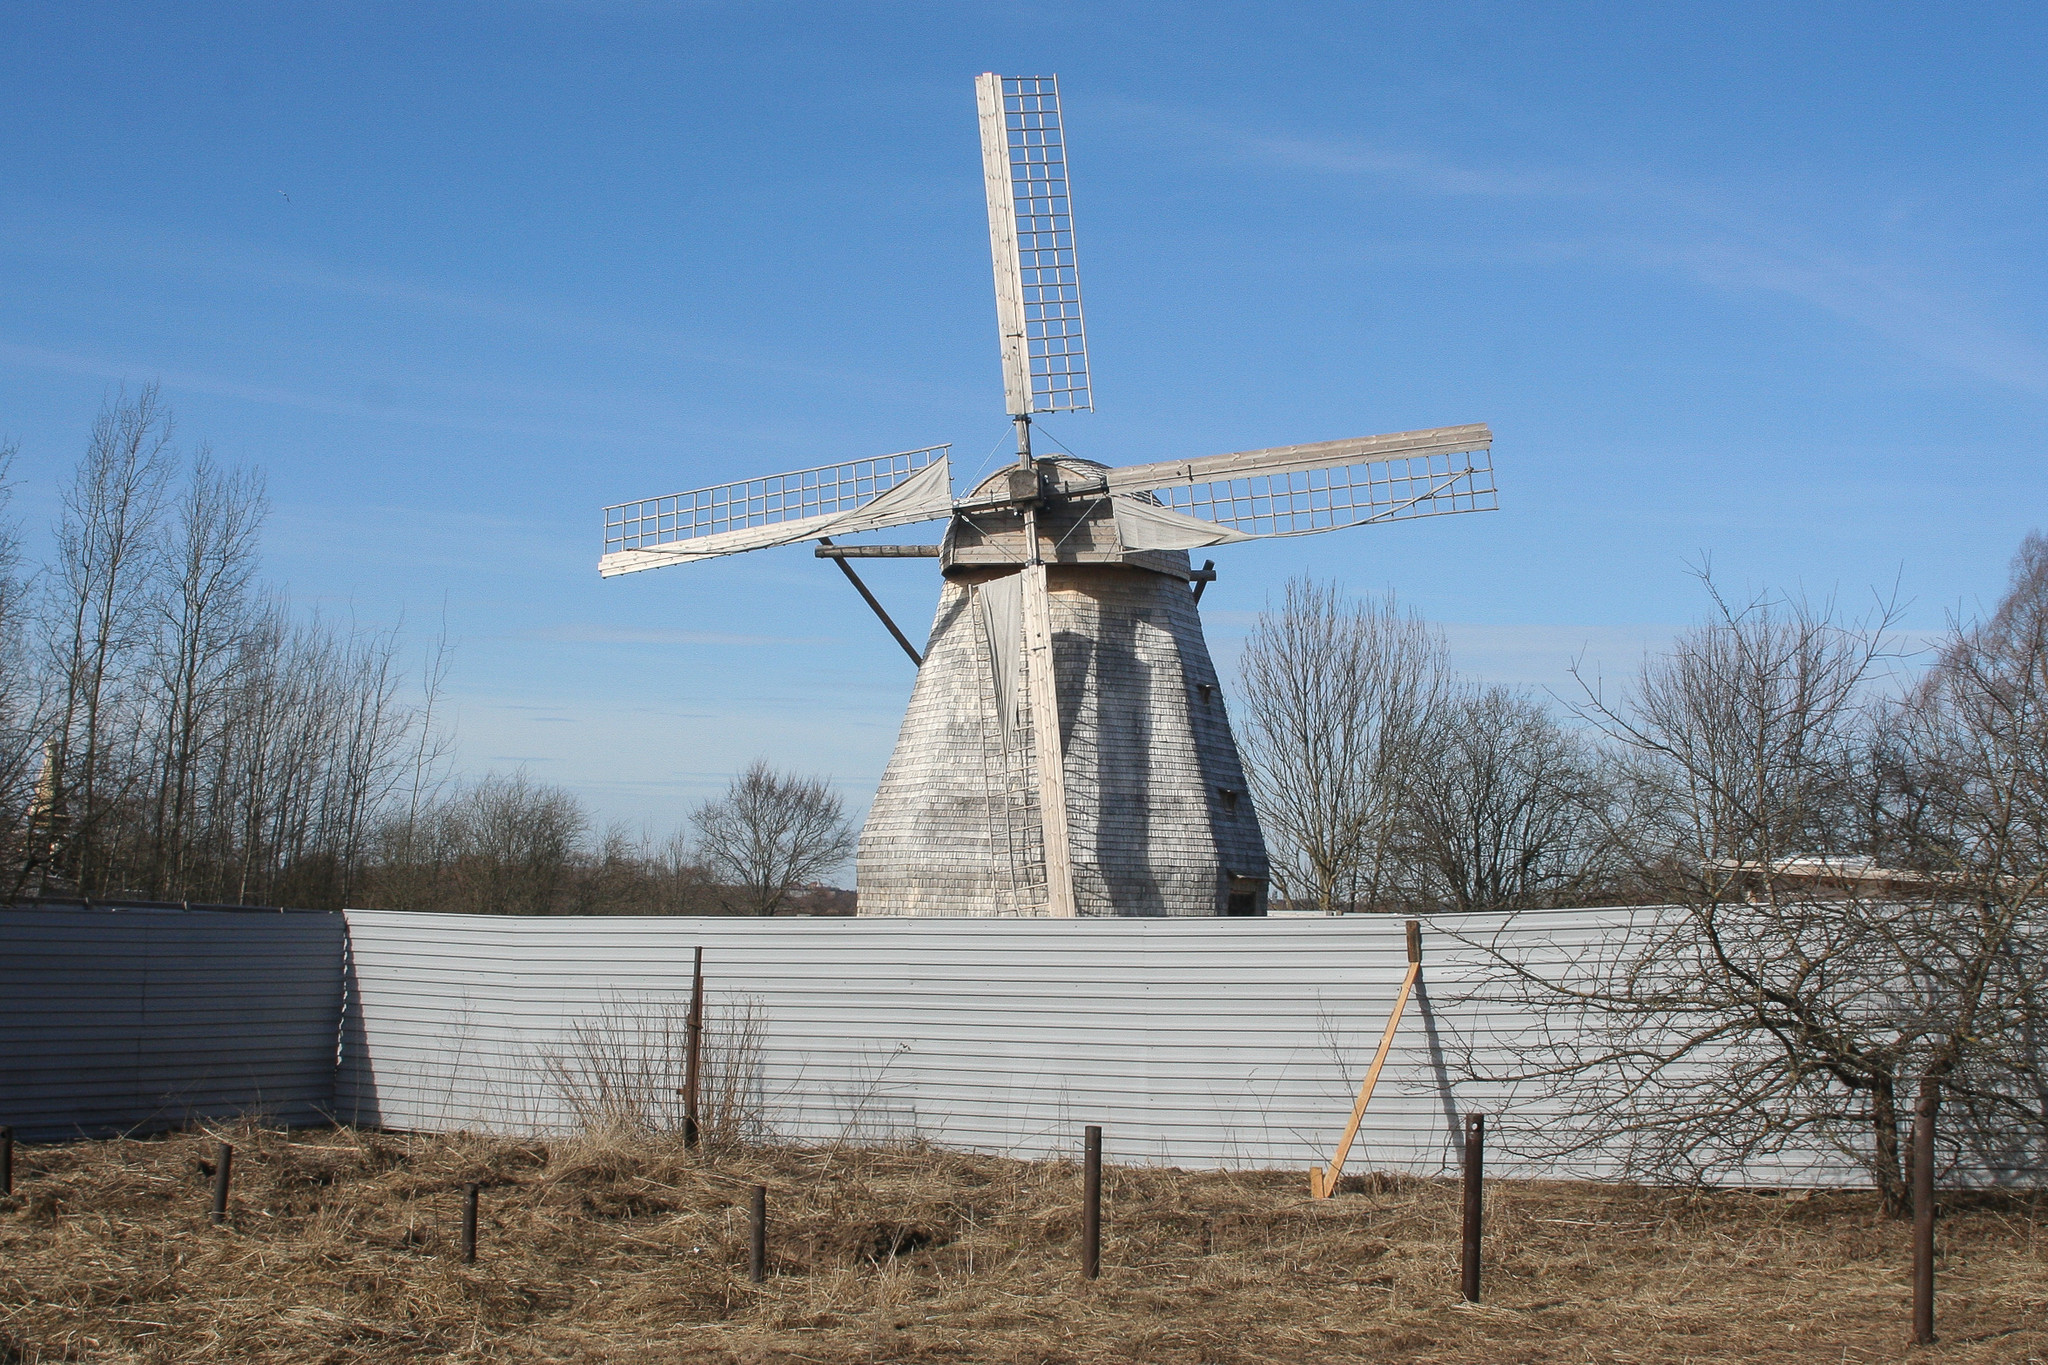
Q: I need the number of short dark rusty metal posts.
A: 7